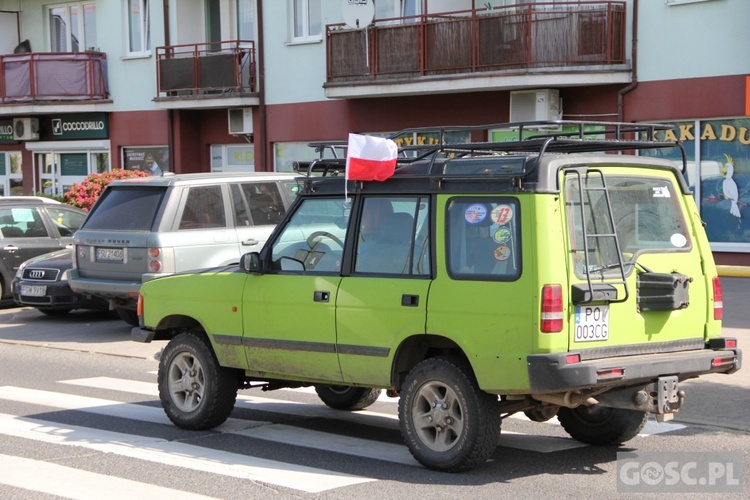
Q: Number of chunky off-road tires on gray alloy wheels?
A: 2